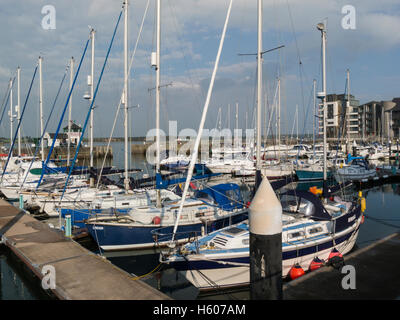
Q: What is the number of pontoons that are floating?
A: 2